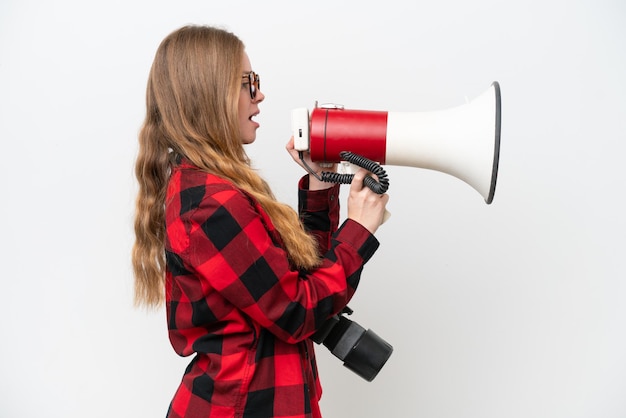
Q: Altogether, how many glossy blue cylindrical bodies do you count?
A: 0